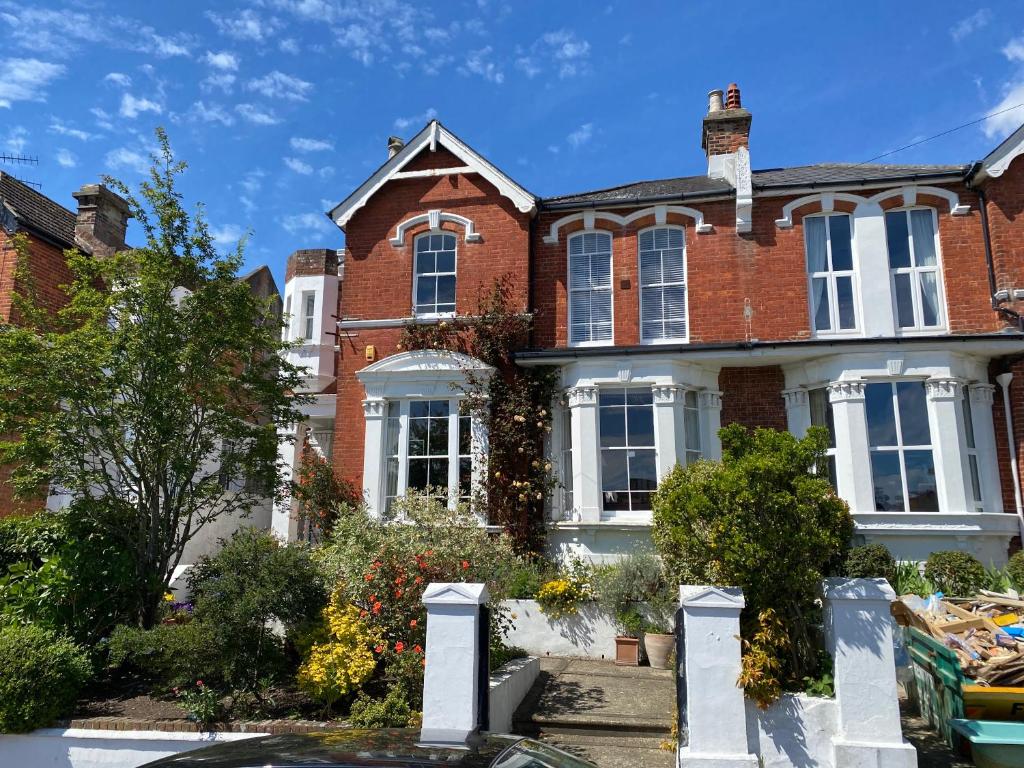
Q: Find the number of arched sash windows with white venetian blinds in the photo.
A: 2